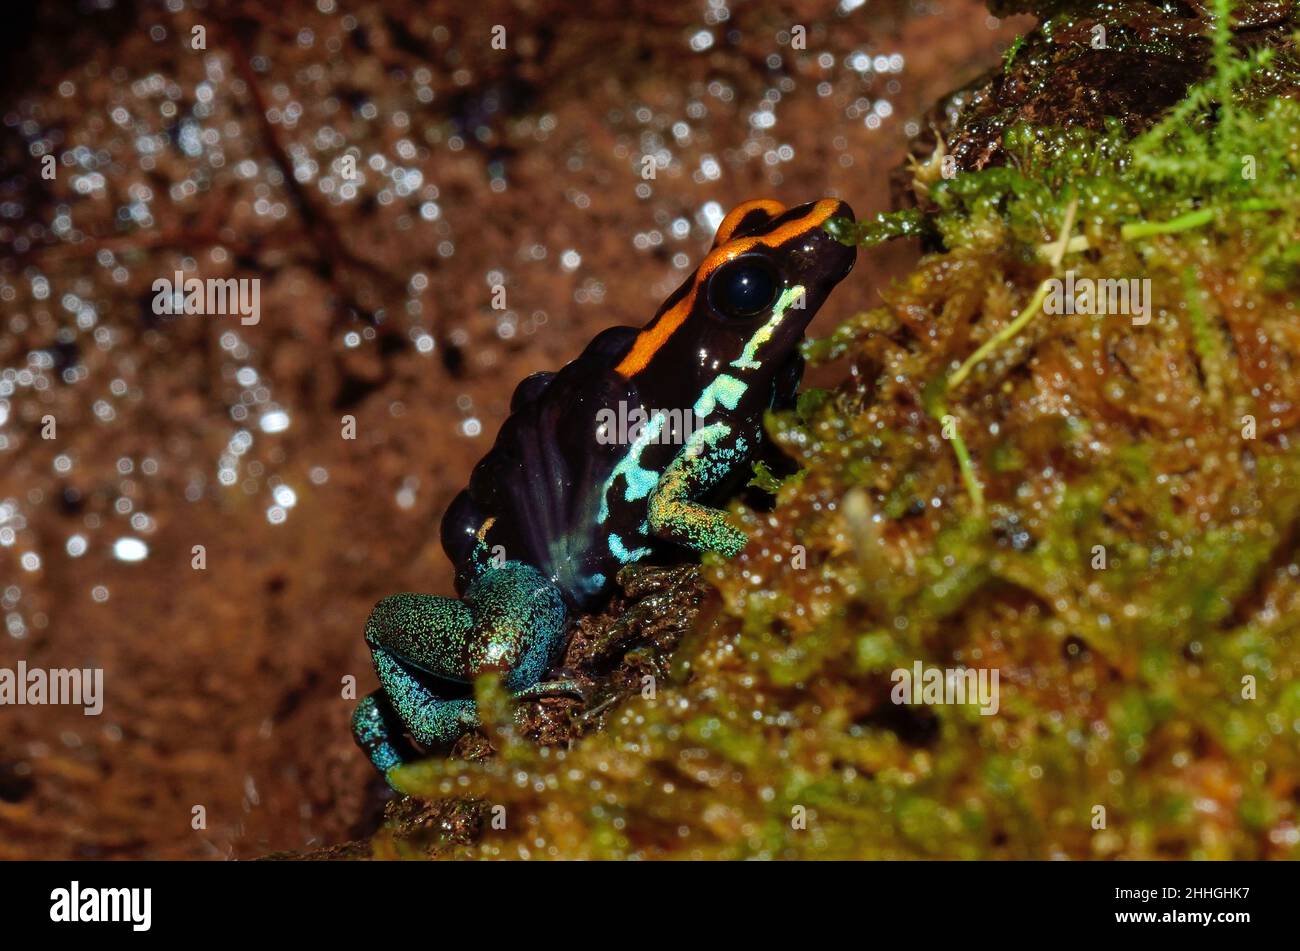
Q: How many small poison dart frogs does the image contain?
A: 1